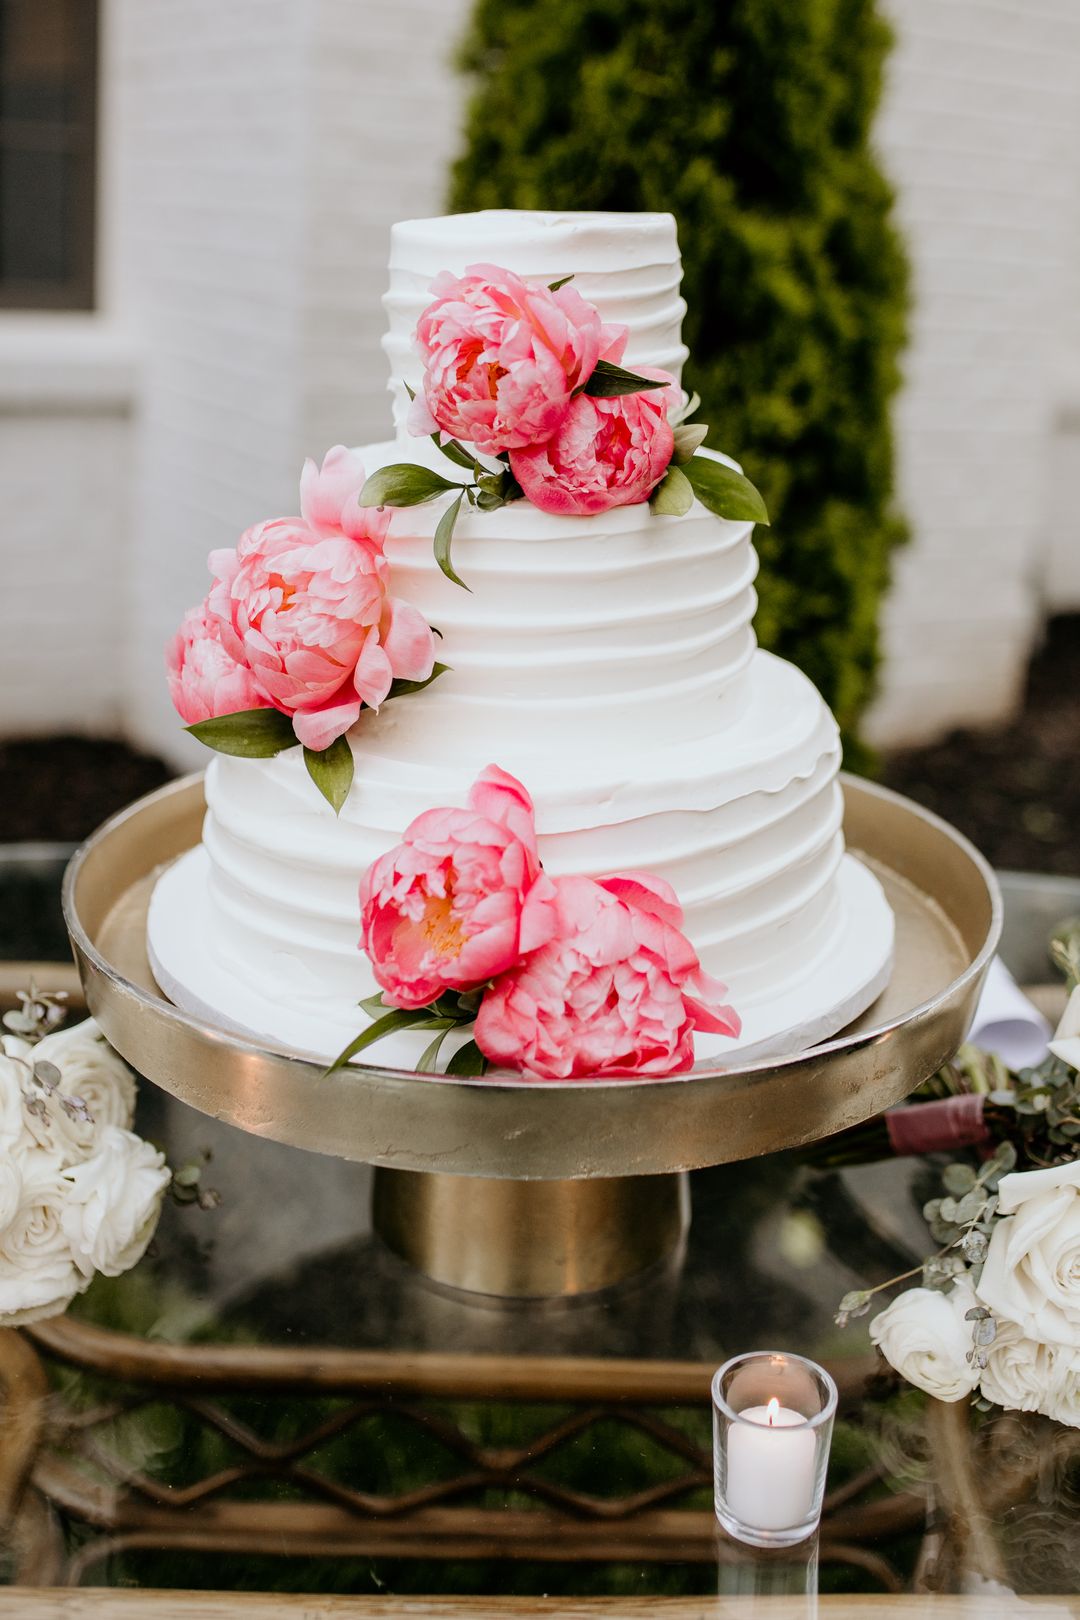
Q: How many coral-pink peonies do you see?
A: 6